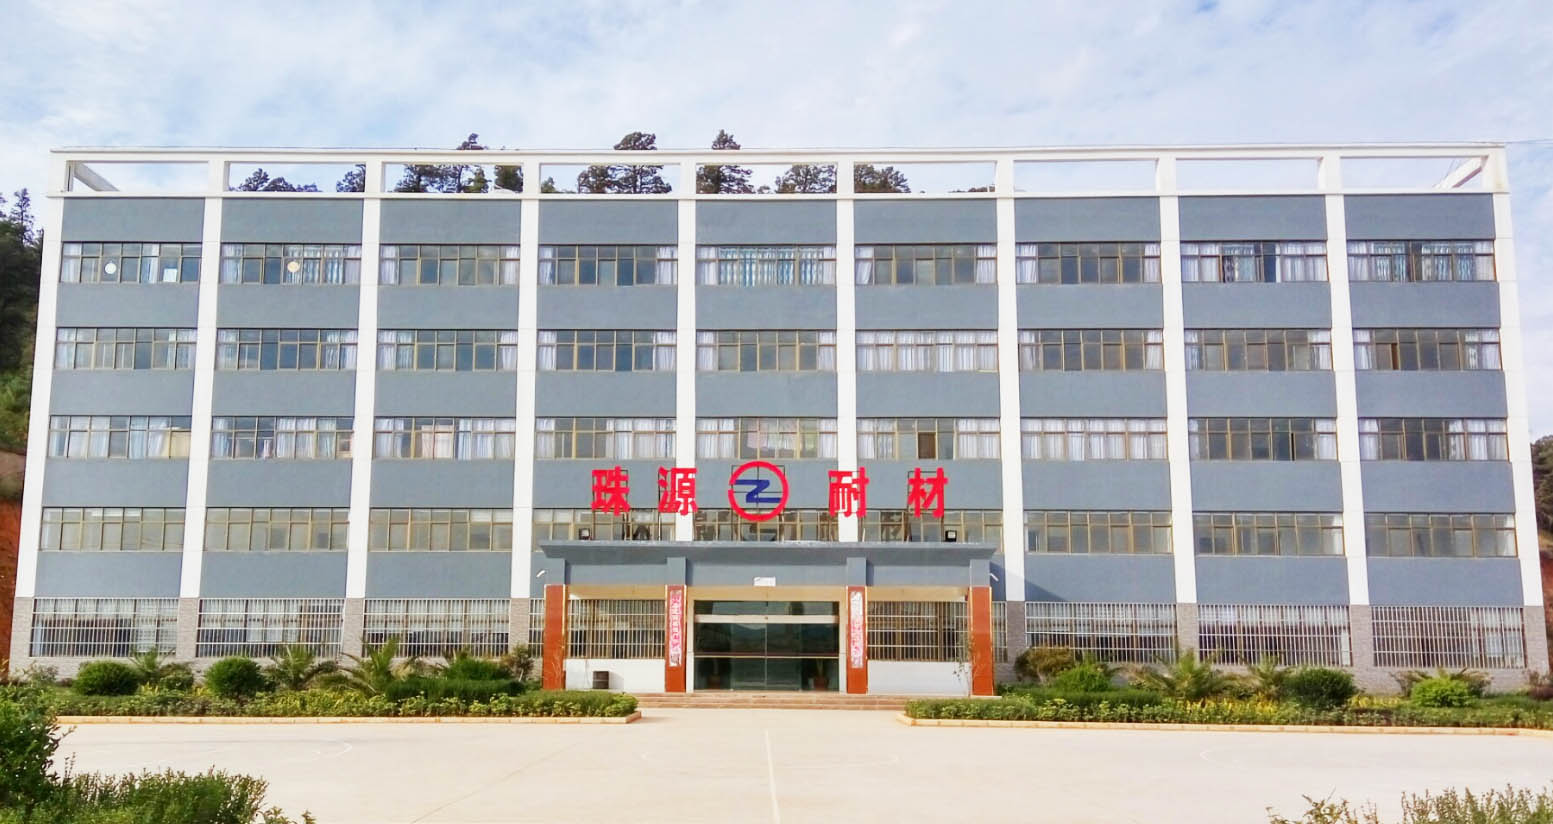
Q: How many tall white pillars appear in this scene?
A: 10